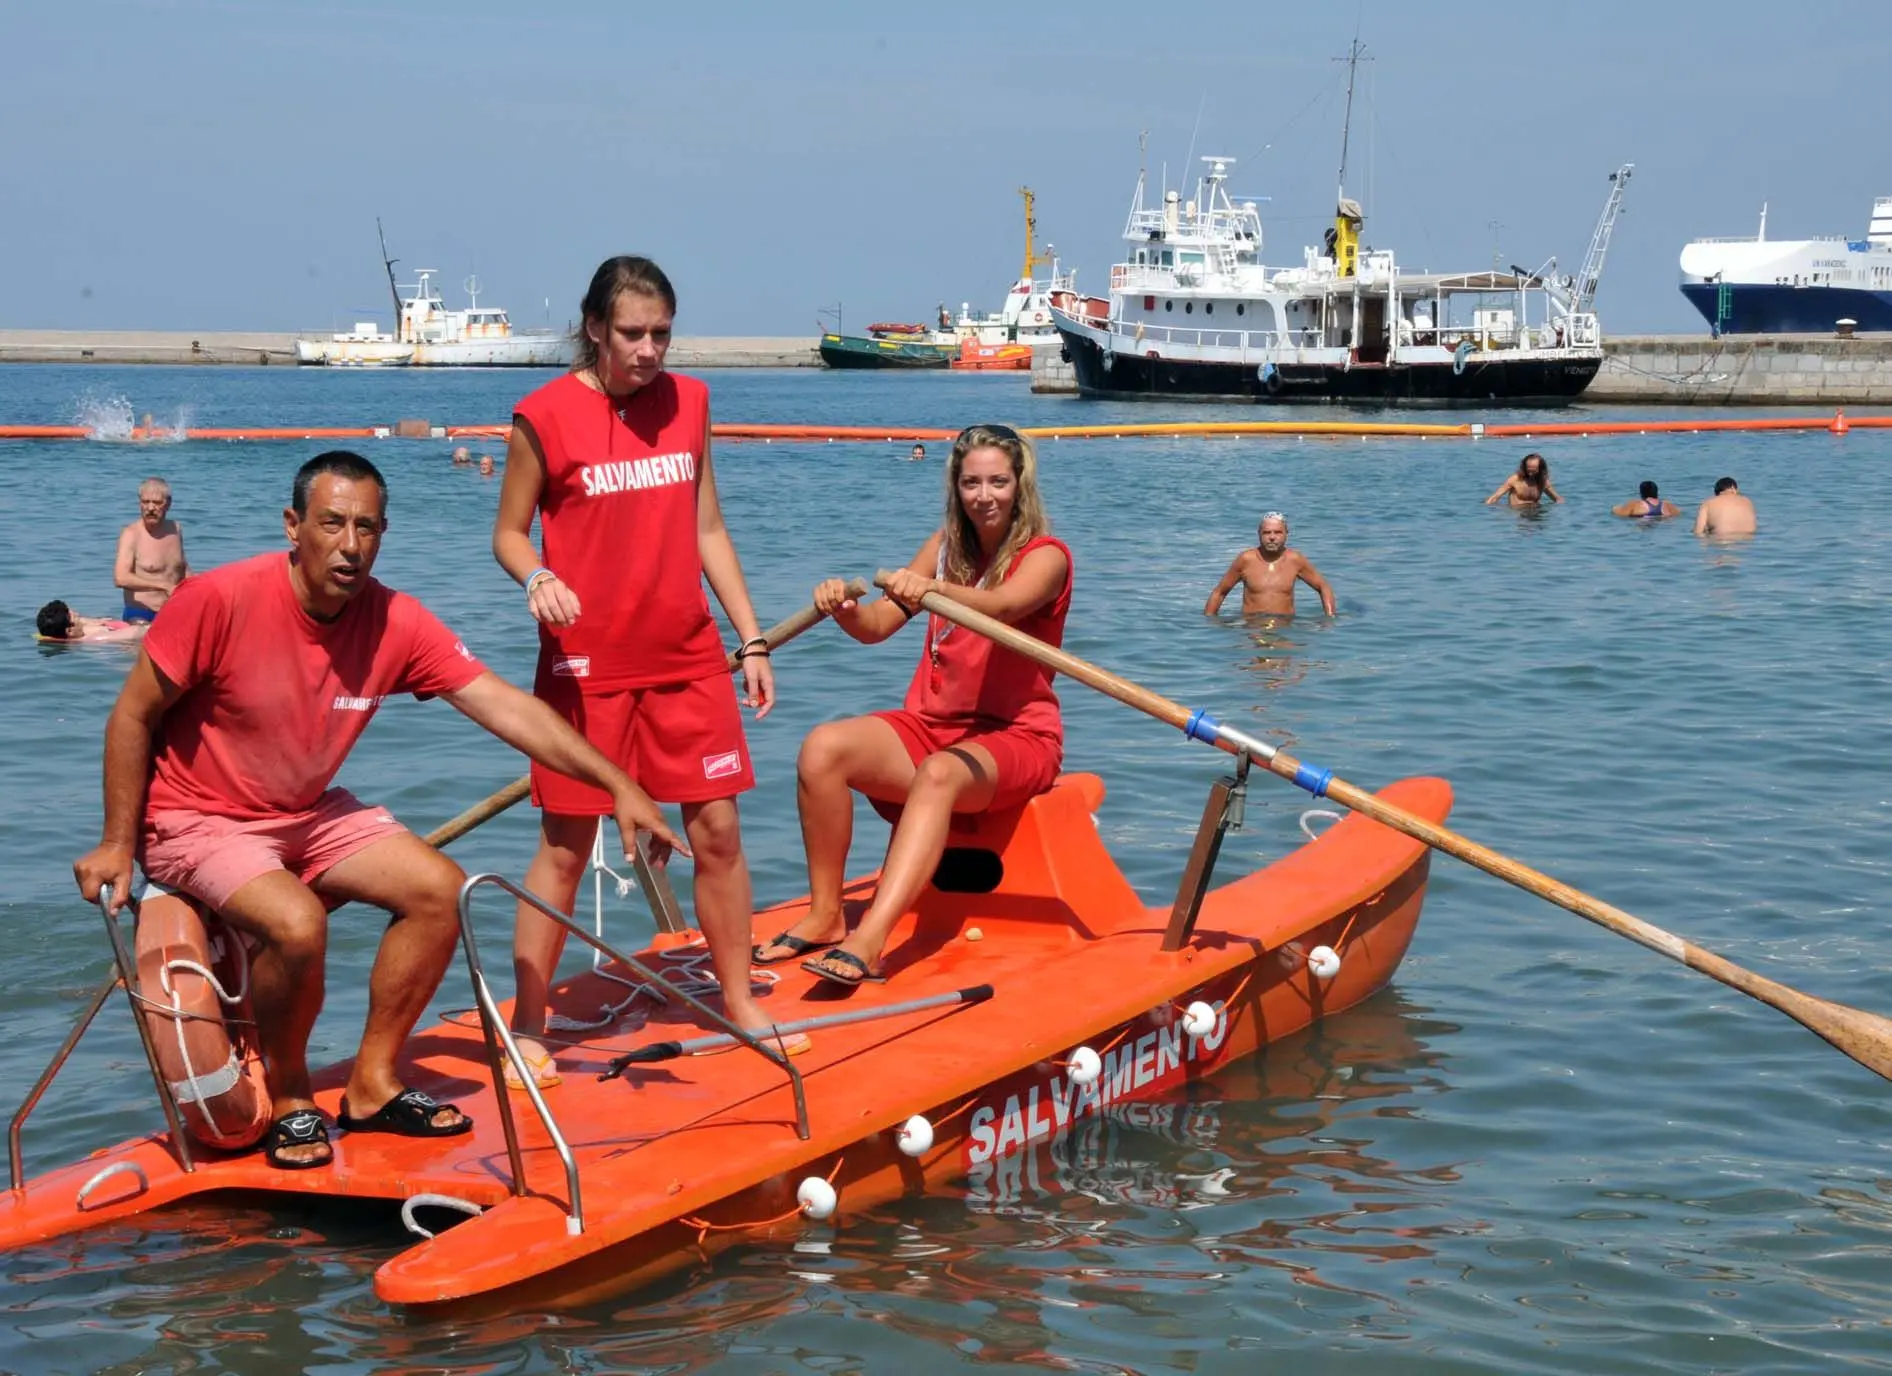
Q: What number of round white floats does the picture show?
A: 5